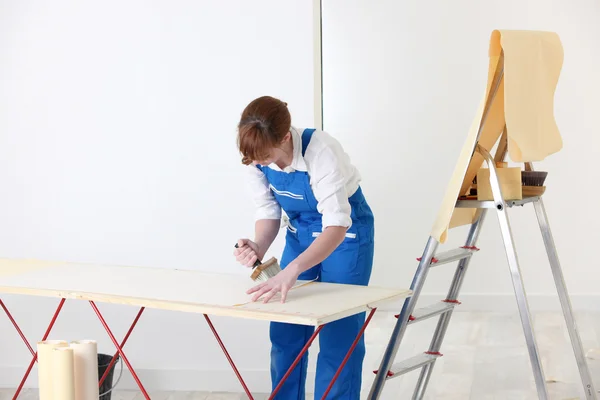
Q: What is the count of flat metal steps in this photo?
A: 3